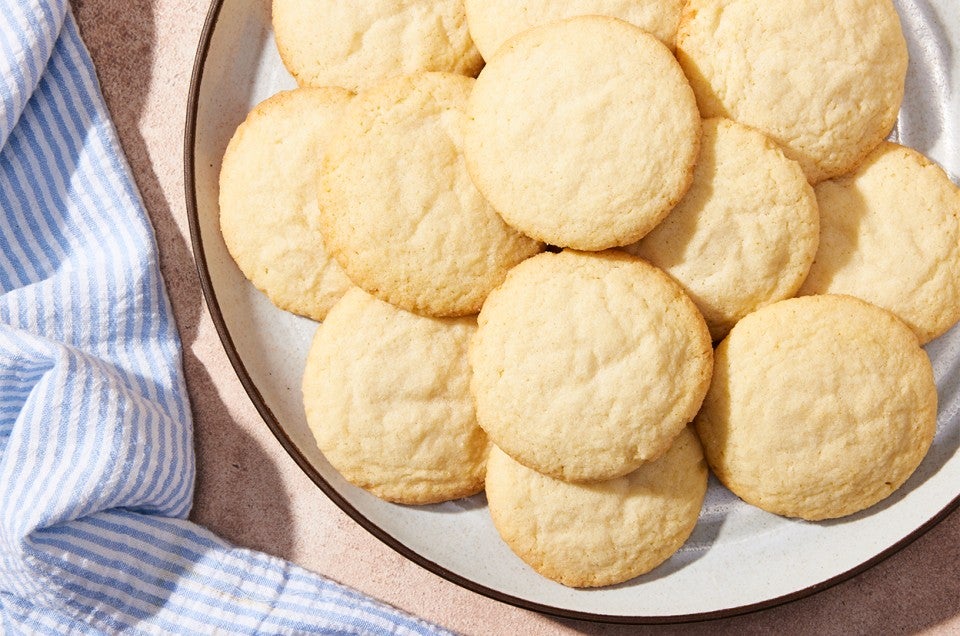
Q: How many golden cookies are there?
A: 12